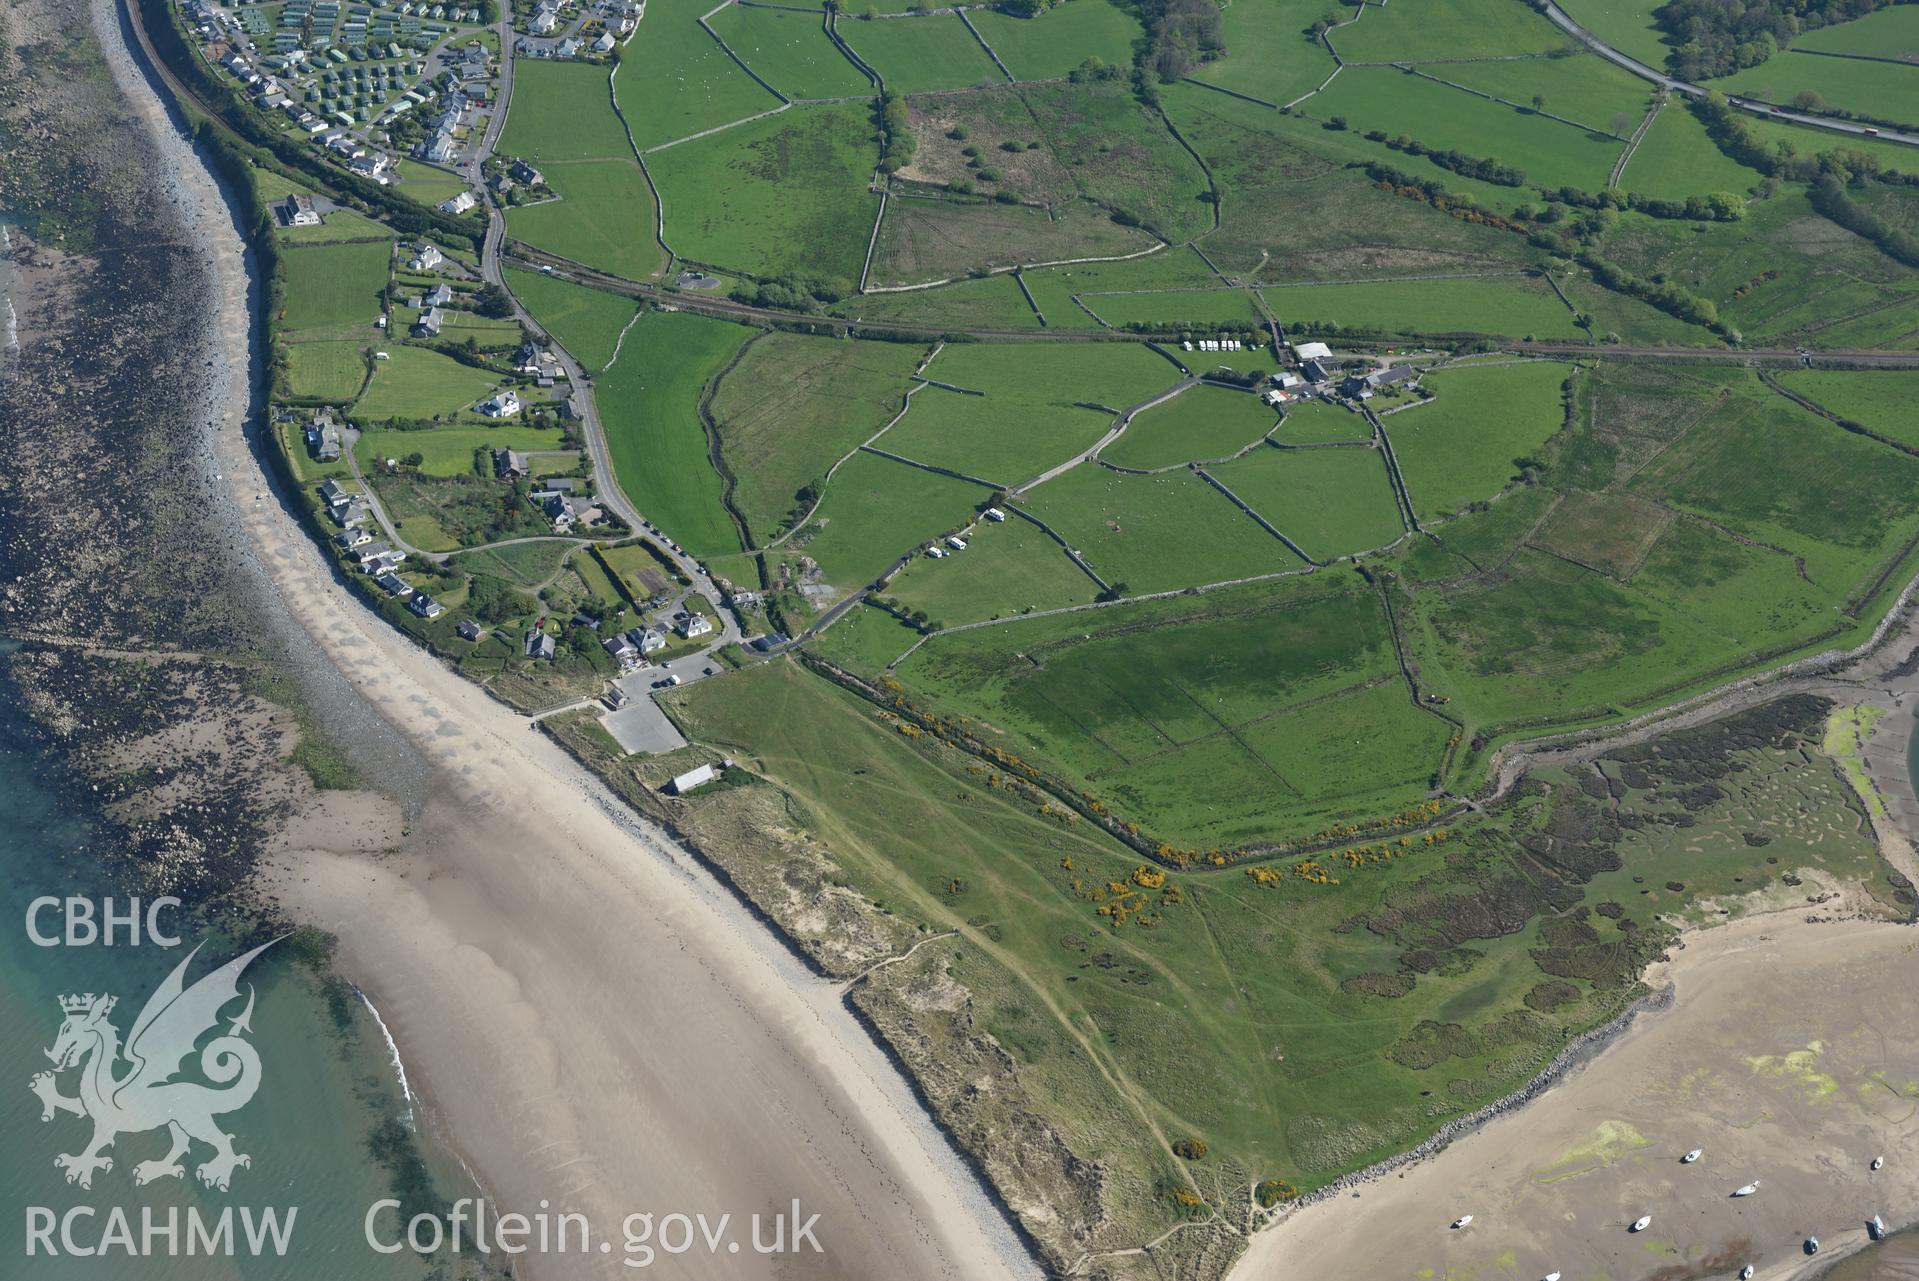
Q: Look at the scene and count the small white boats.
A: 9